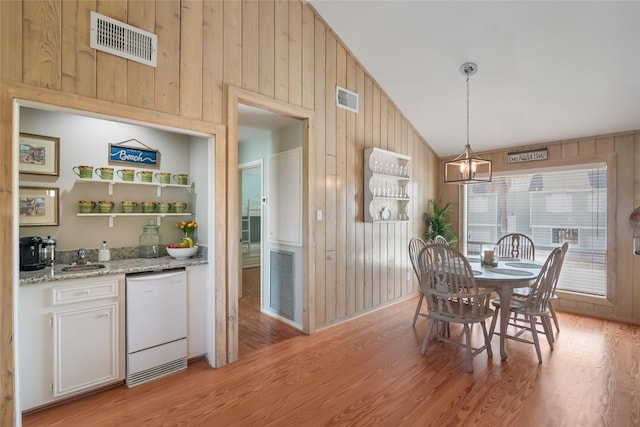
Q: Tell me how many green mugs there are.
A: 12